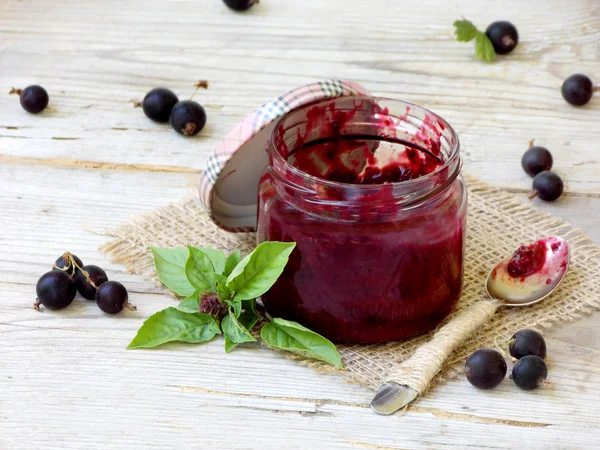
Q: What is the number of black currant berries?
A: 15